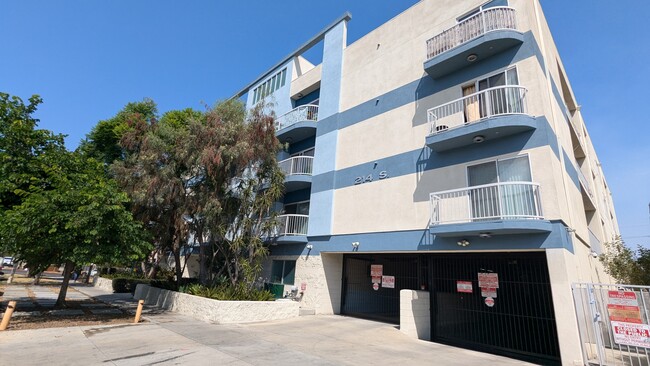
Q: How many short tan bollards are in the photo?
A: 2